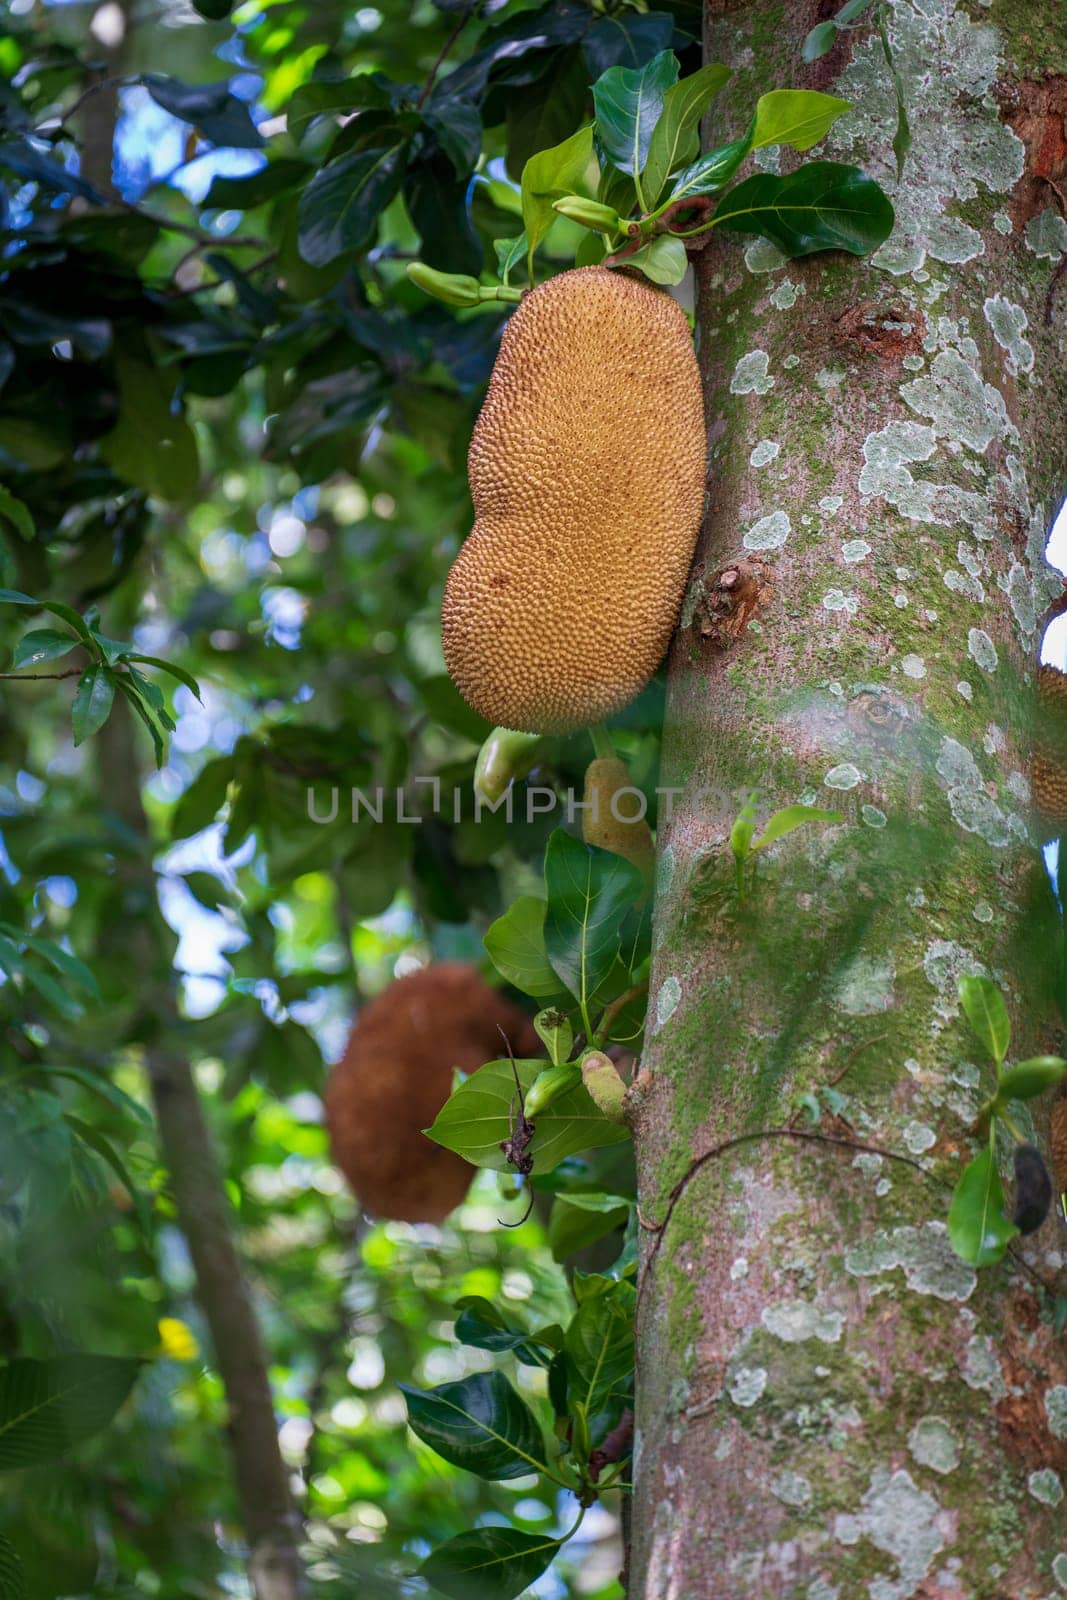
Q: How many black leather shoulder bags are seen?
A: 0